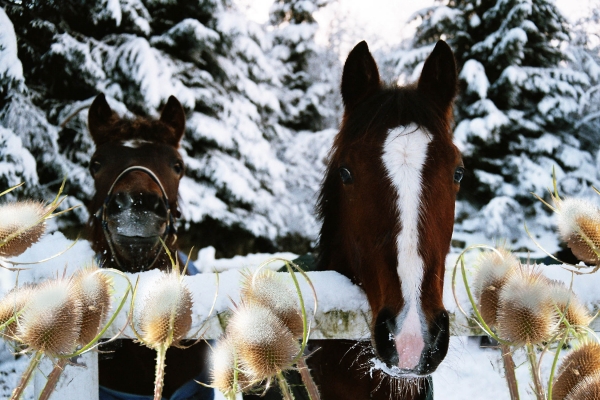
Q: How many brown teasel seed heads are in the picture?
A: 14